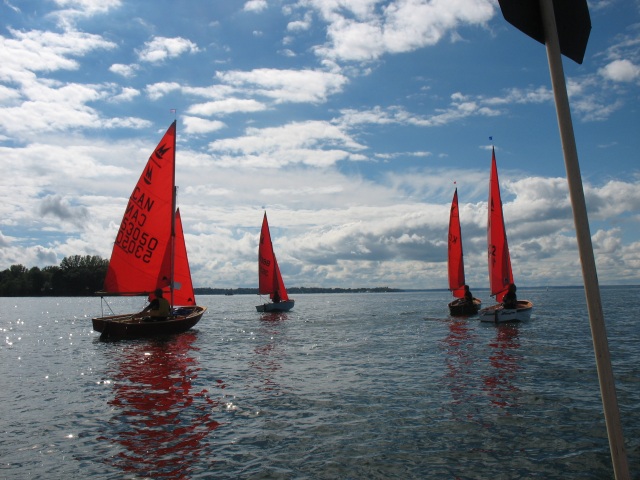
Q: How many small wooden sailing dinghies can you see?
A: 4